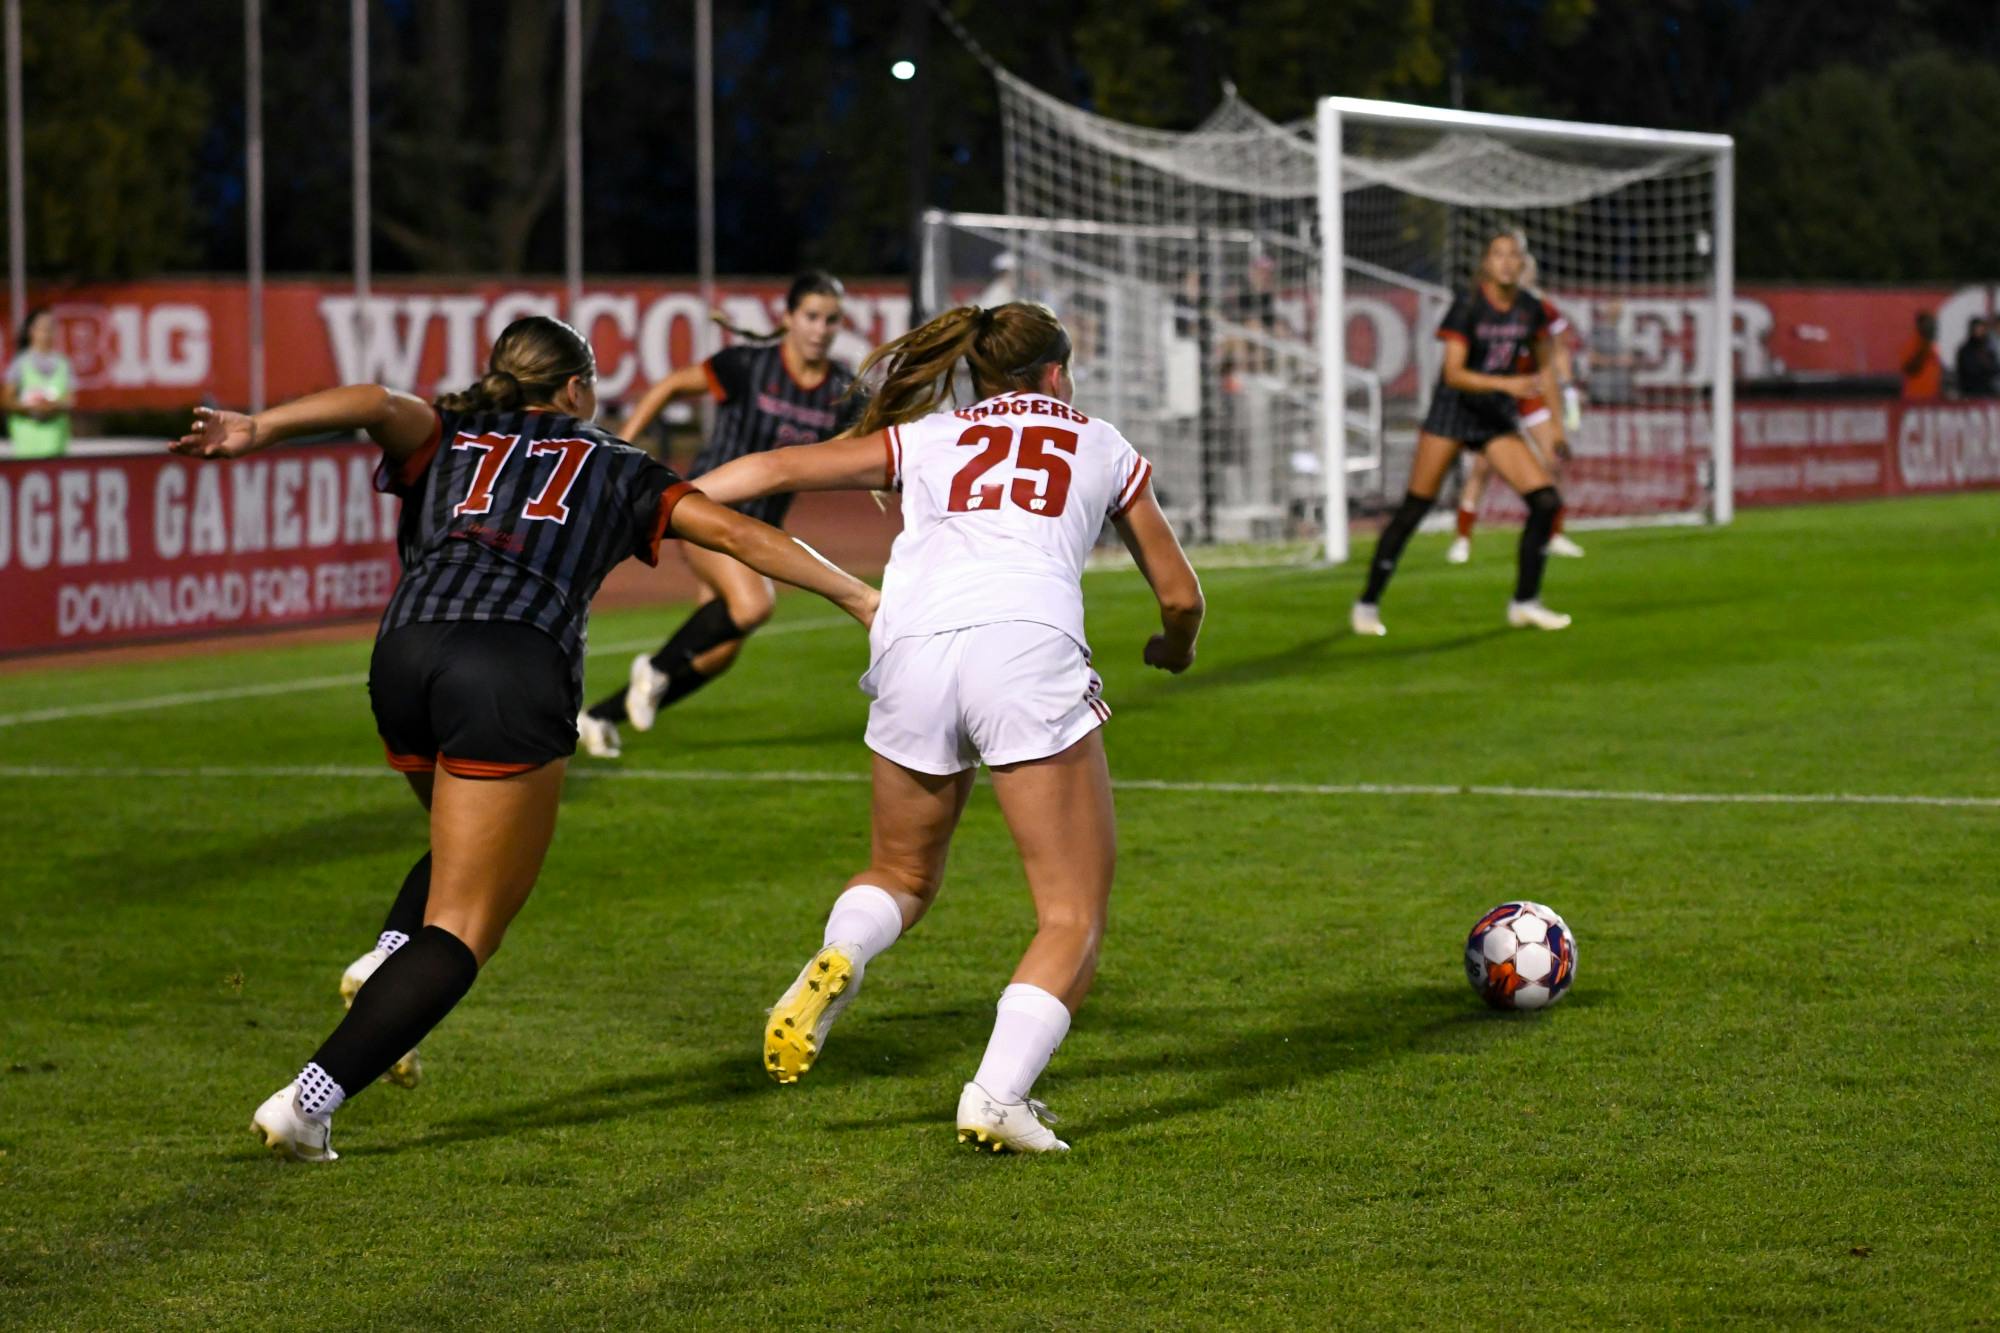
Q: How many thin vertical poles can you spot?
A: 5